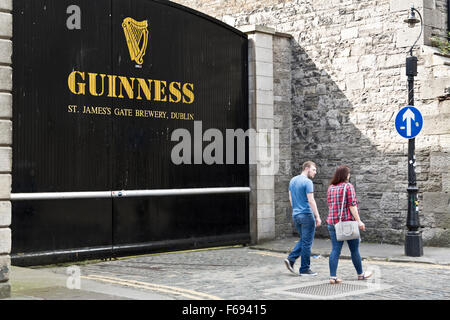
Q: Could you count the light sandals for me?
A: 2